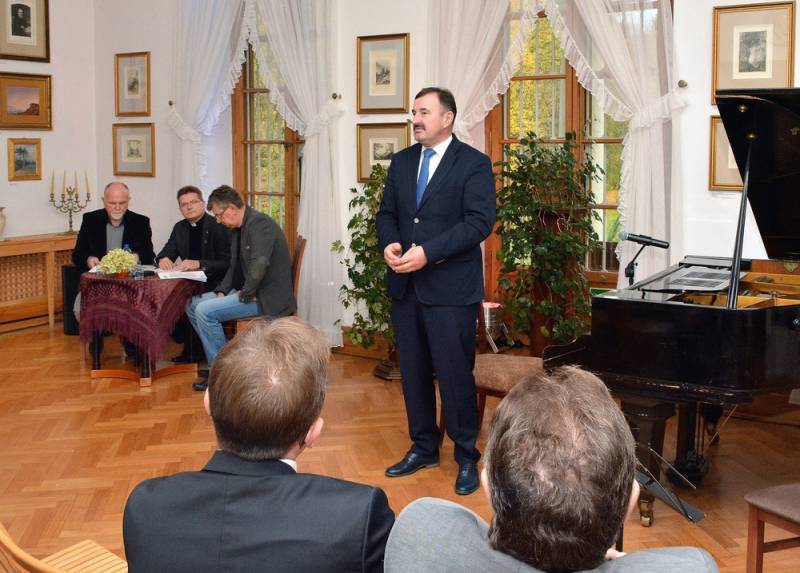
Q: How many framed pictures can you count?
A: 9